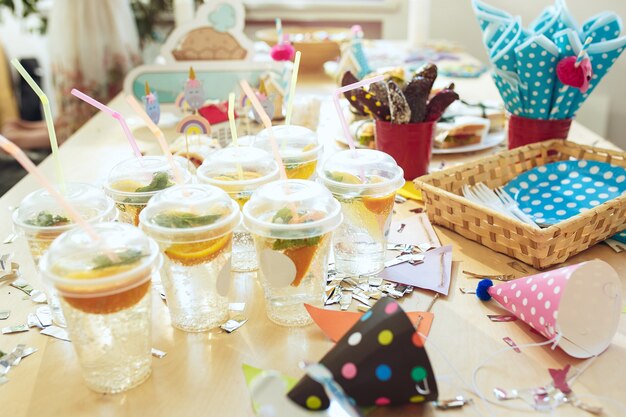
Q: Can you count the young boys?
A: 0